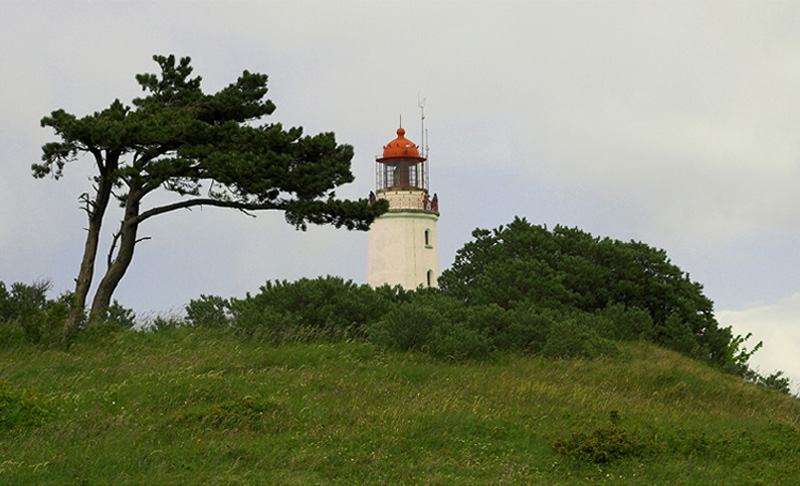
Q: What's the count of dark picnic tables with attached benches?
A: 0